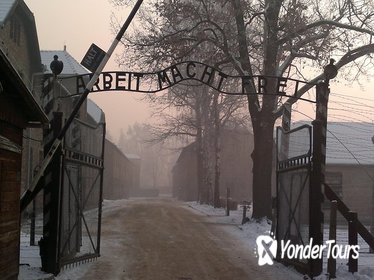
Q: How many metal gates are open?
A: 2